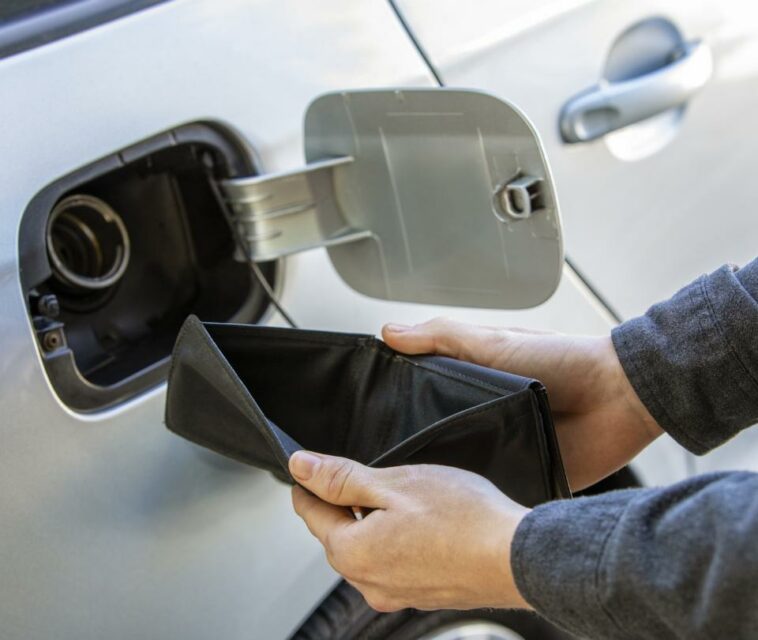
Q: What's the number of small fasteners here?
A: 2